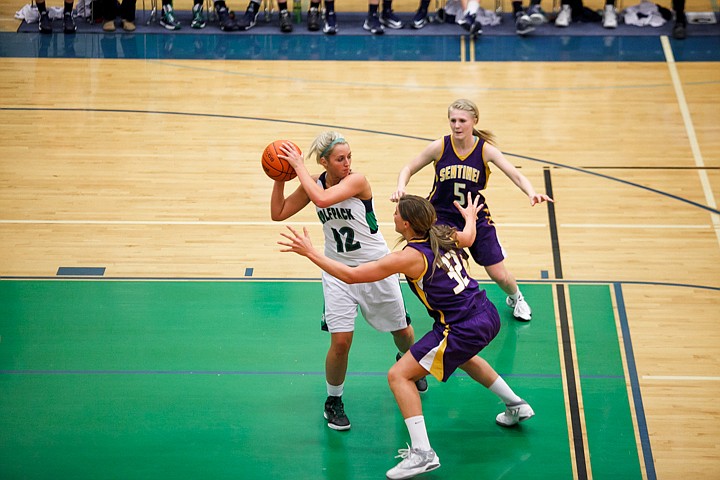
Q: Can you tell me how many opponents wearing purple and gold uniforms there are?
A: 2